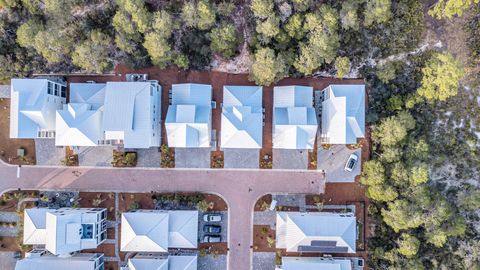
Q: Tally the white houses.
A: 13